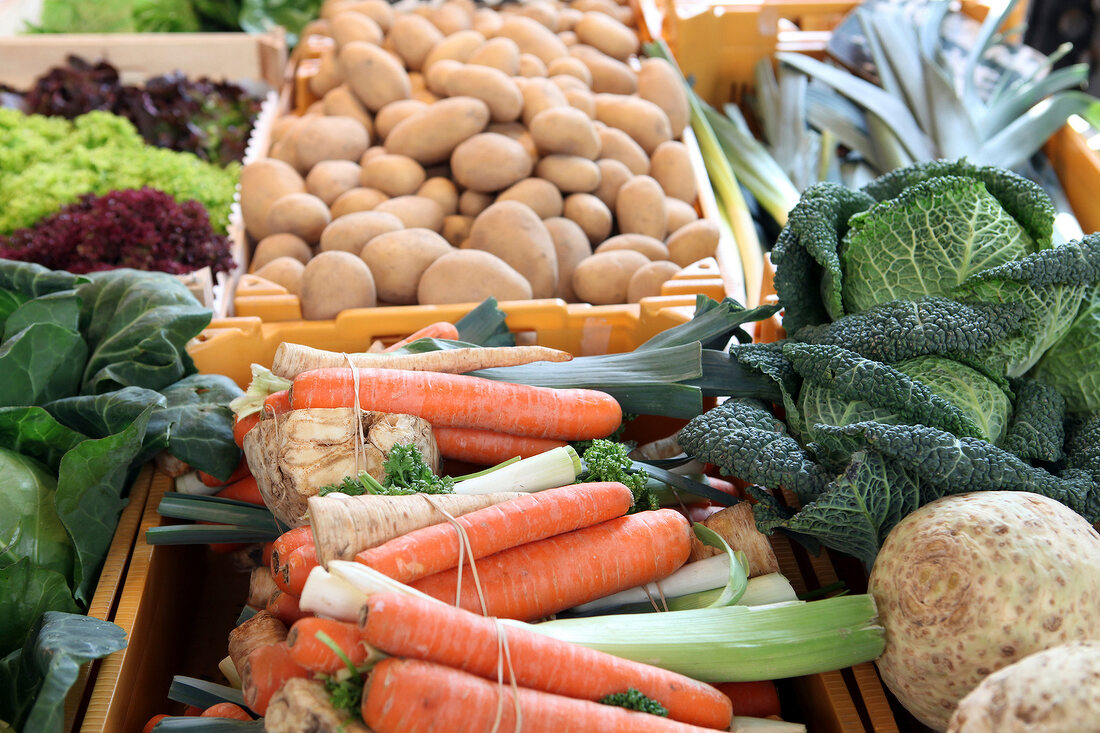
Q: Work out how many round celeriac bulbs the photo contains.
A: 2